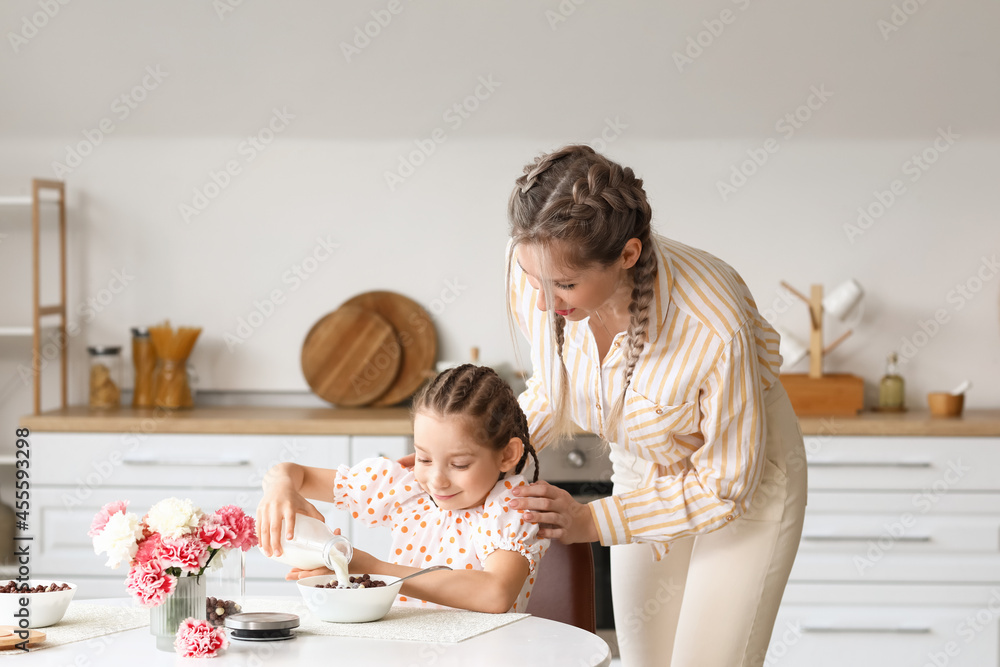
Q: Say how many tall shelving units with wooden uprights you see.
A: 1